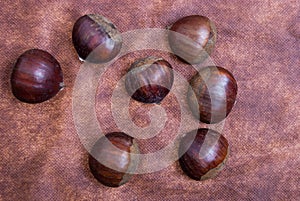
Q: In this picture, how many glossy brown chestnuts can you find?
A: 7